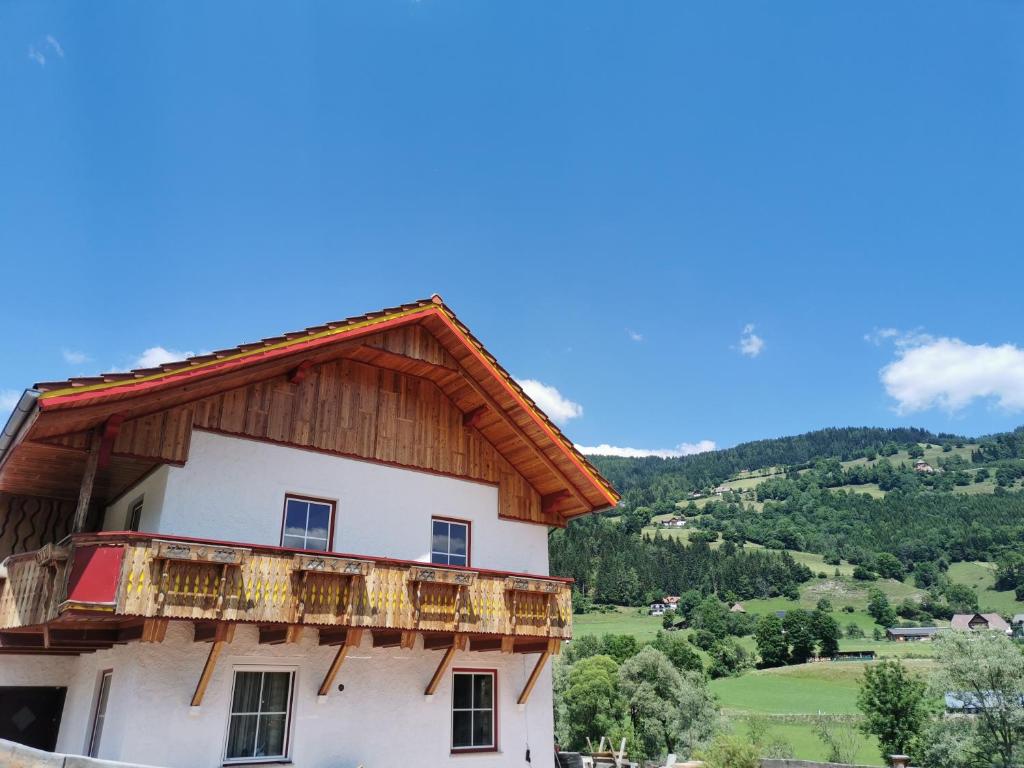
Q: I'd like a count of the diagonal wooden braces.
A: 4